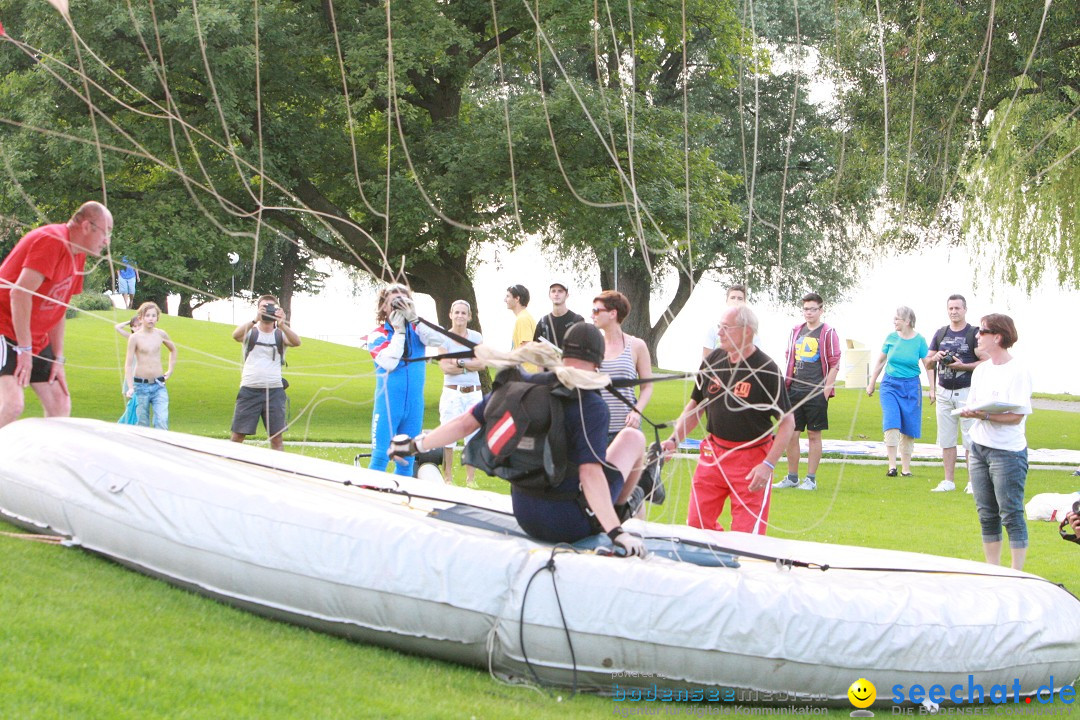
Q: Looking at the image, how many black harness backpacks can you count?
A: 1